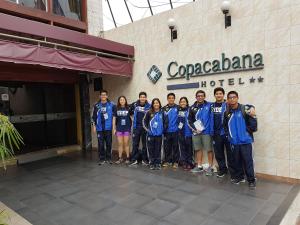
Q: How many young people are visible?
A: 9